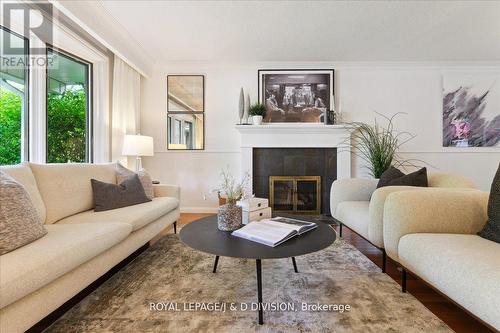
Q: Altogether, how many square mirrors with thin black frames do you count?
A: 2